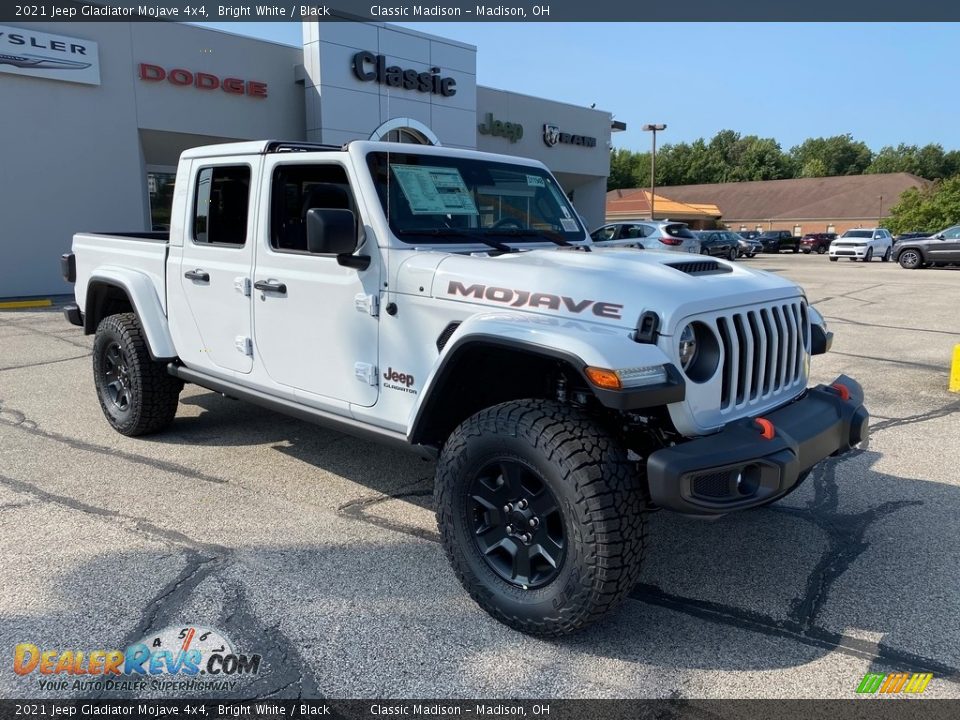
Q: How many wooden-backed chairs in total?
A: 0